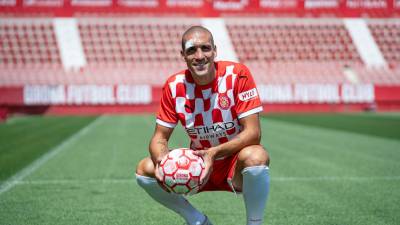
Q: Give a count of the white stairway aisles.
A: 3